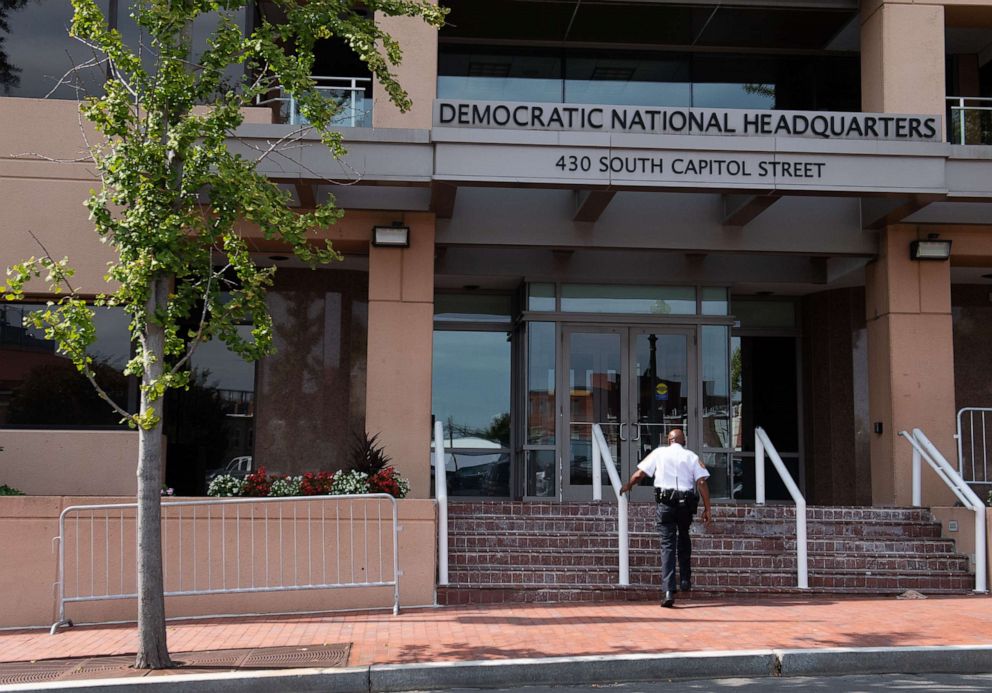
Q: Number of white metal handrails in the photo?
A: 4